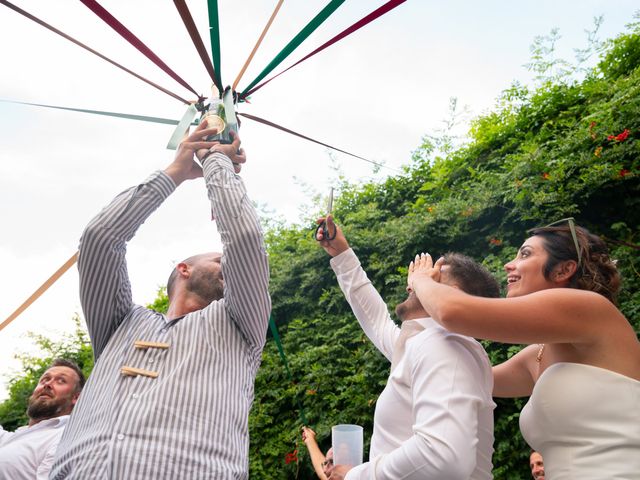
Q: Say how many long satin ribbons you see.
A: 11